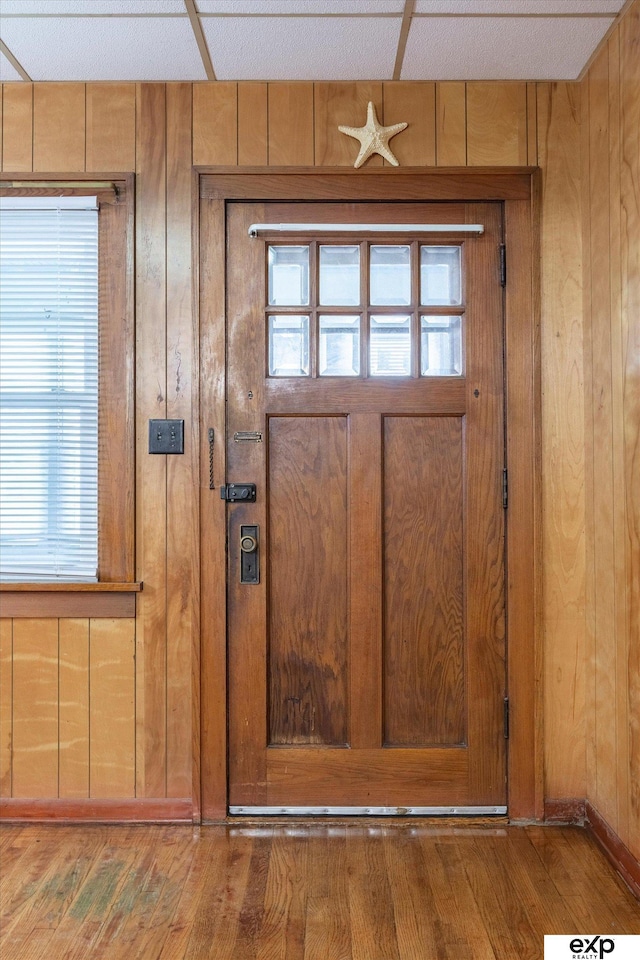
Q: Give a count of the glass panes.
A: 8